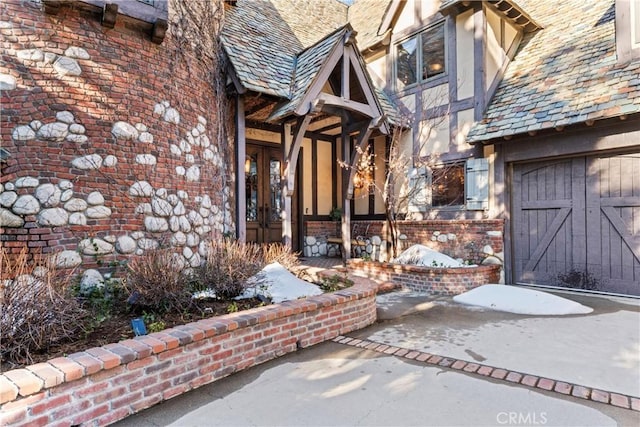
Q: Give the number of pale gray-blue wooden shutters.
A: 2